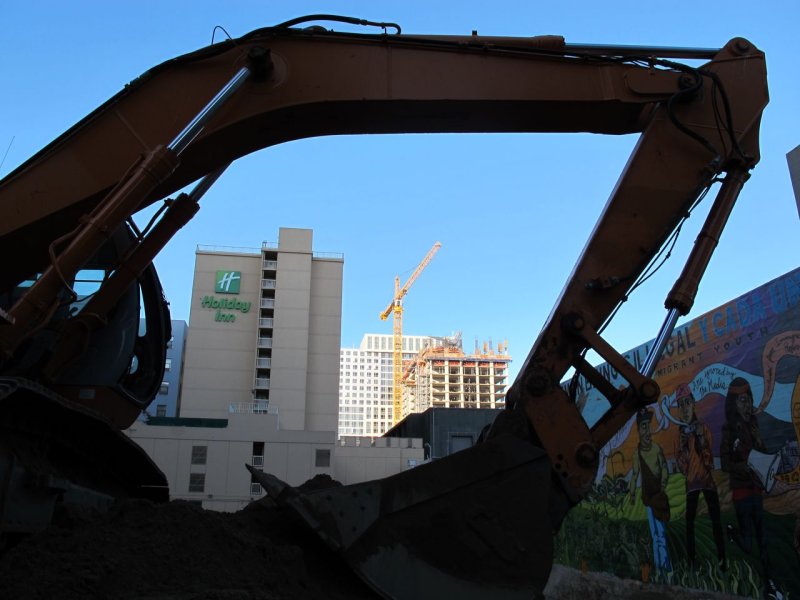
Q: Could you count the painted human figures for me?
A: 3